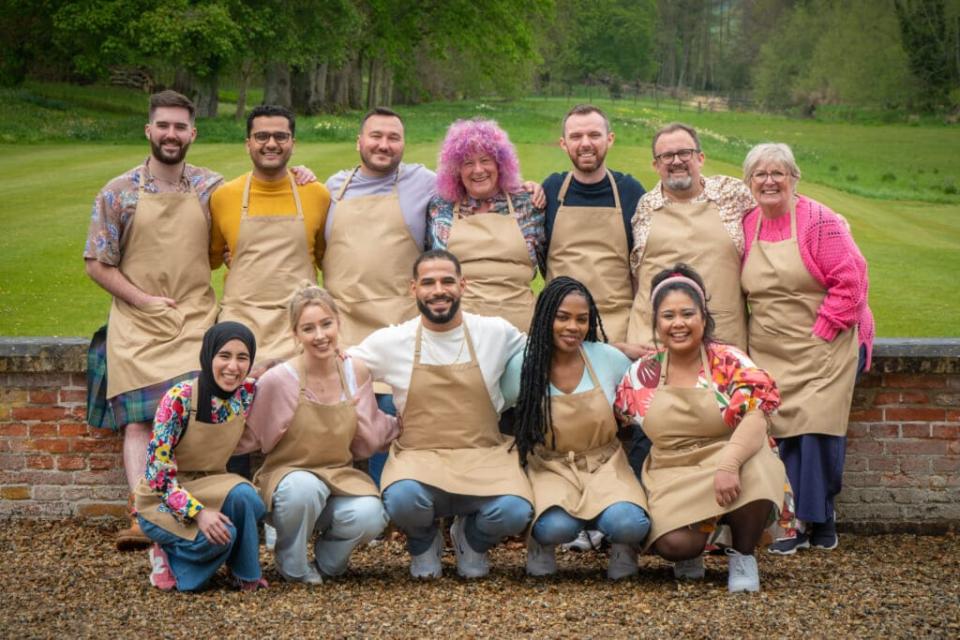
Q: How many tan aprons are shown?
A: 12